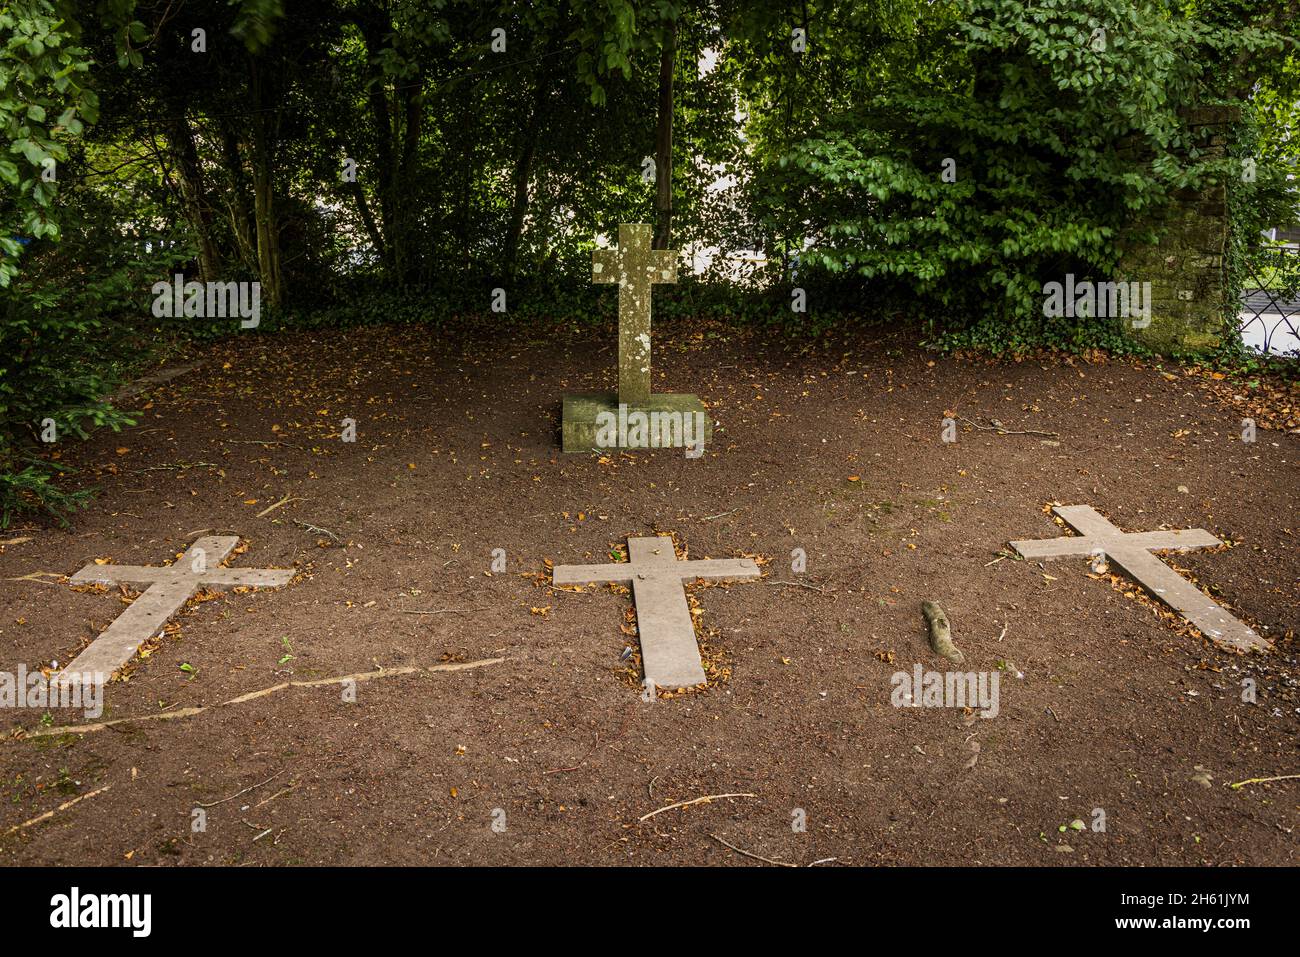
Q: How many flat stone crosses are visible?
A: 3